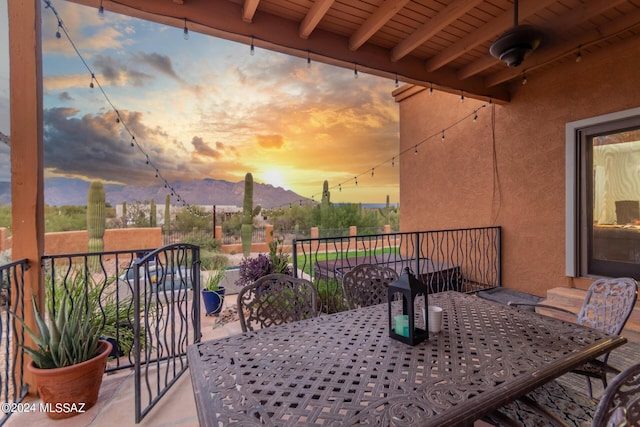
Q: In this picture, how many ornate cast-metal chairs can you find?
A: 4